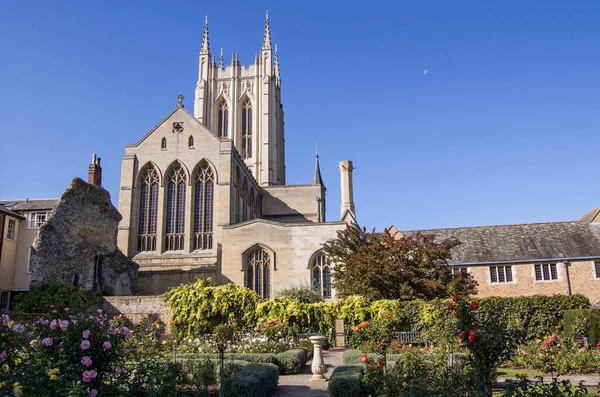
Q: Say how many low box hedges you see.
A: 4